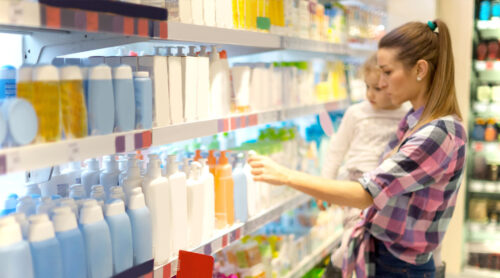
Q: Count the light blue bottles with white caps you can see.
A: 9